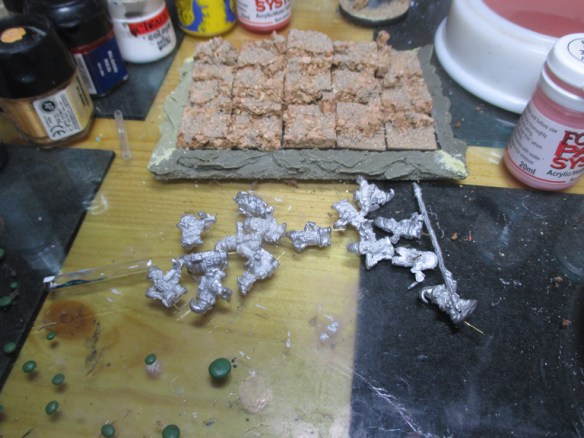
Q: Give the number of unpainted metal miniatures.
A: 15